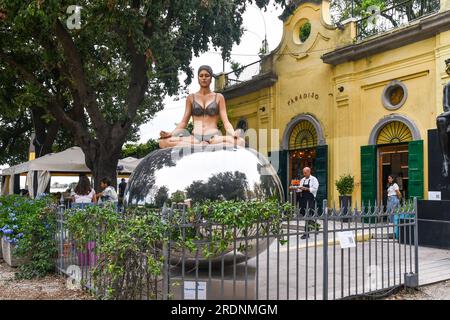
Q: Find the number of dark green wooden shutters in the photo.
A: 4